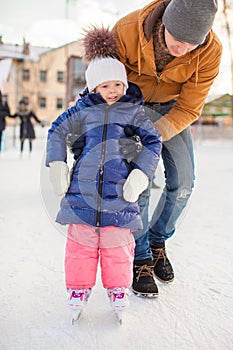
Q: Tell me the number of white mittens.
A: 2